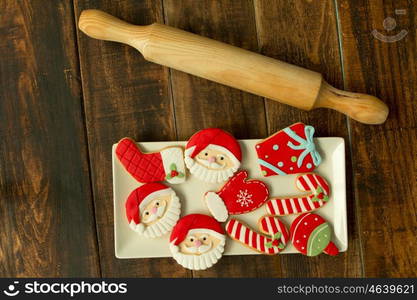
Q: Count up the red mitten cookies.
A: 1